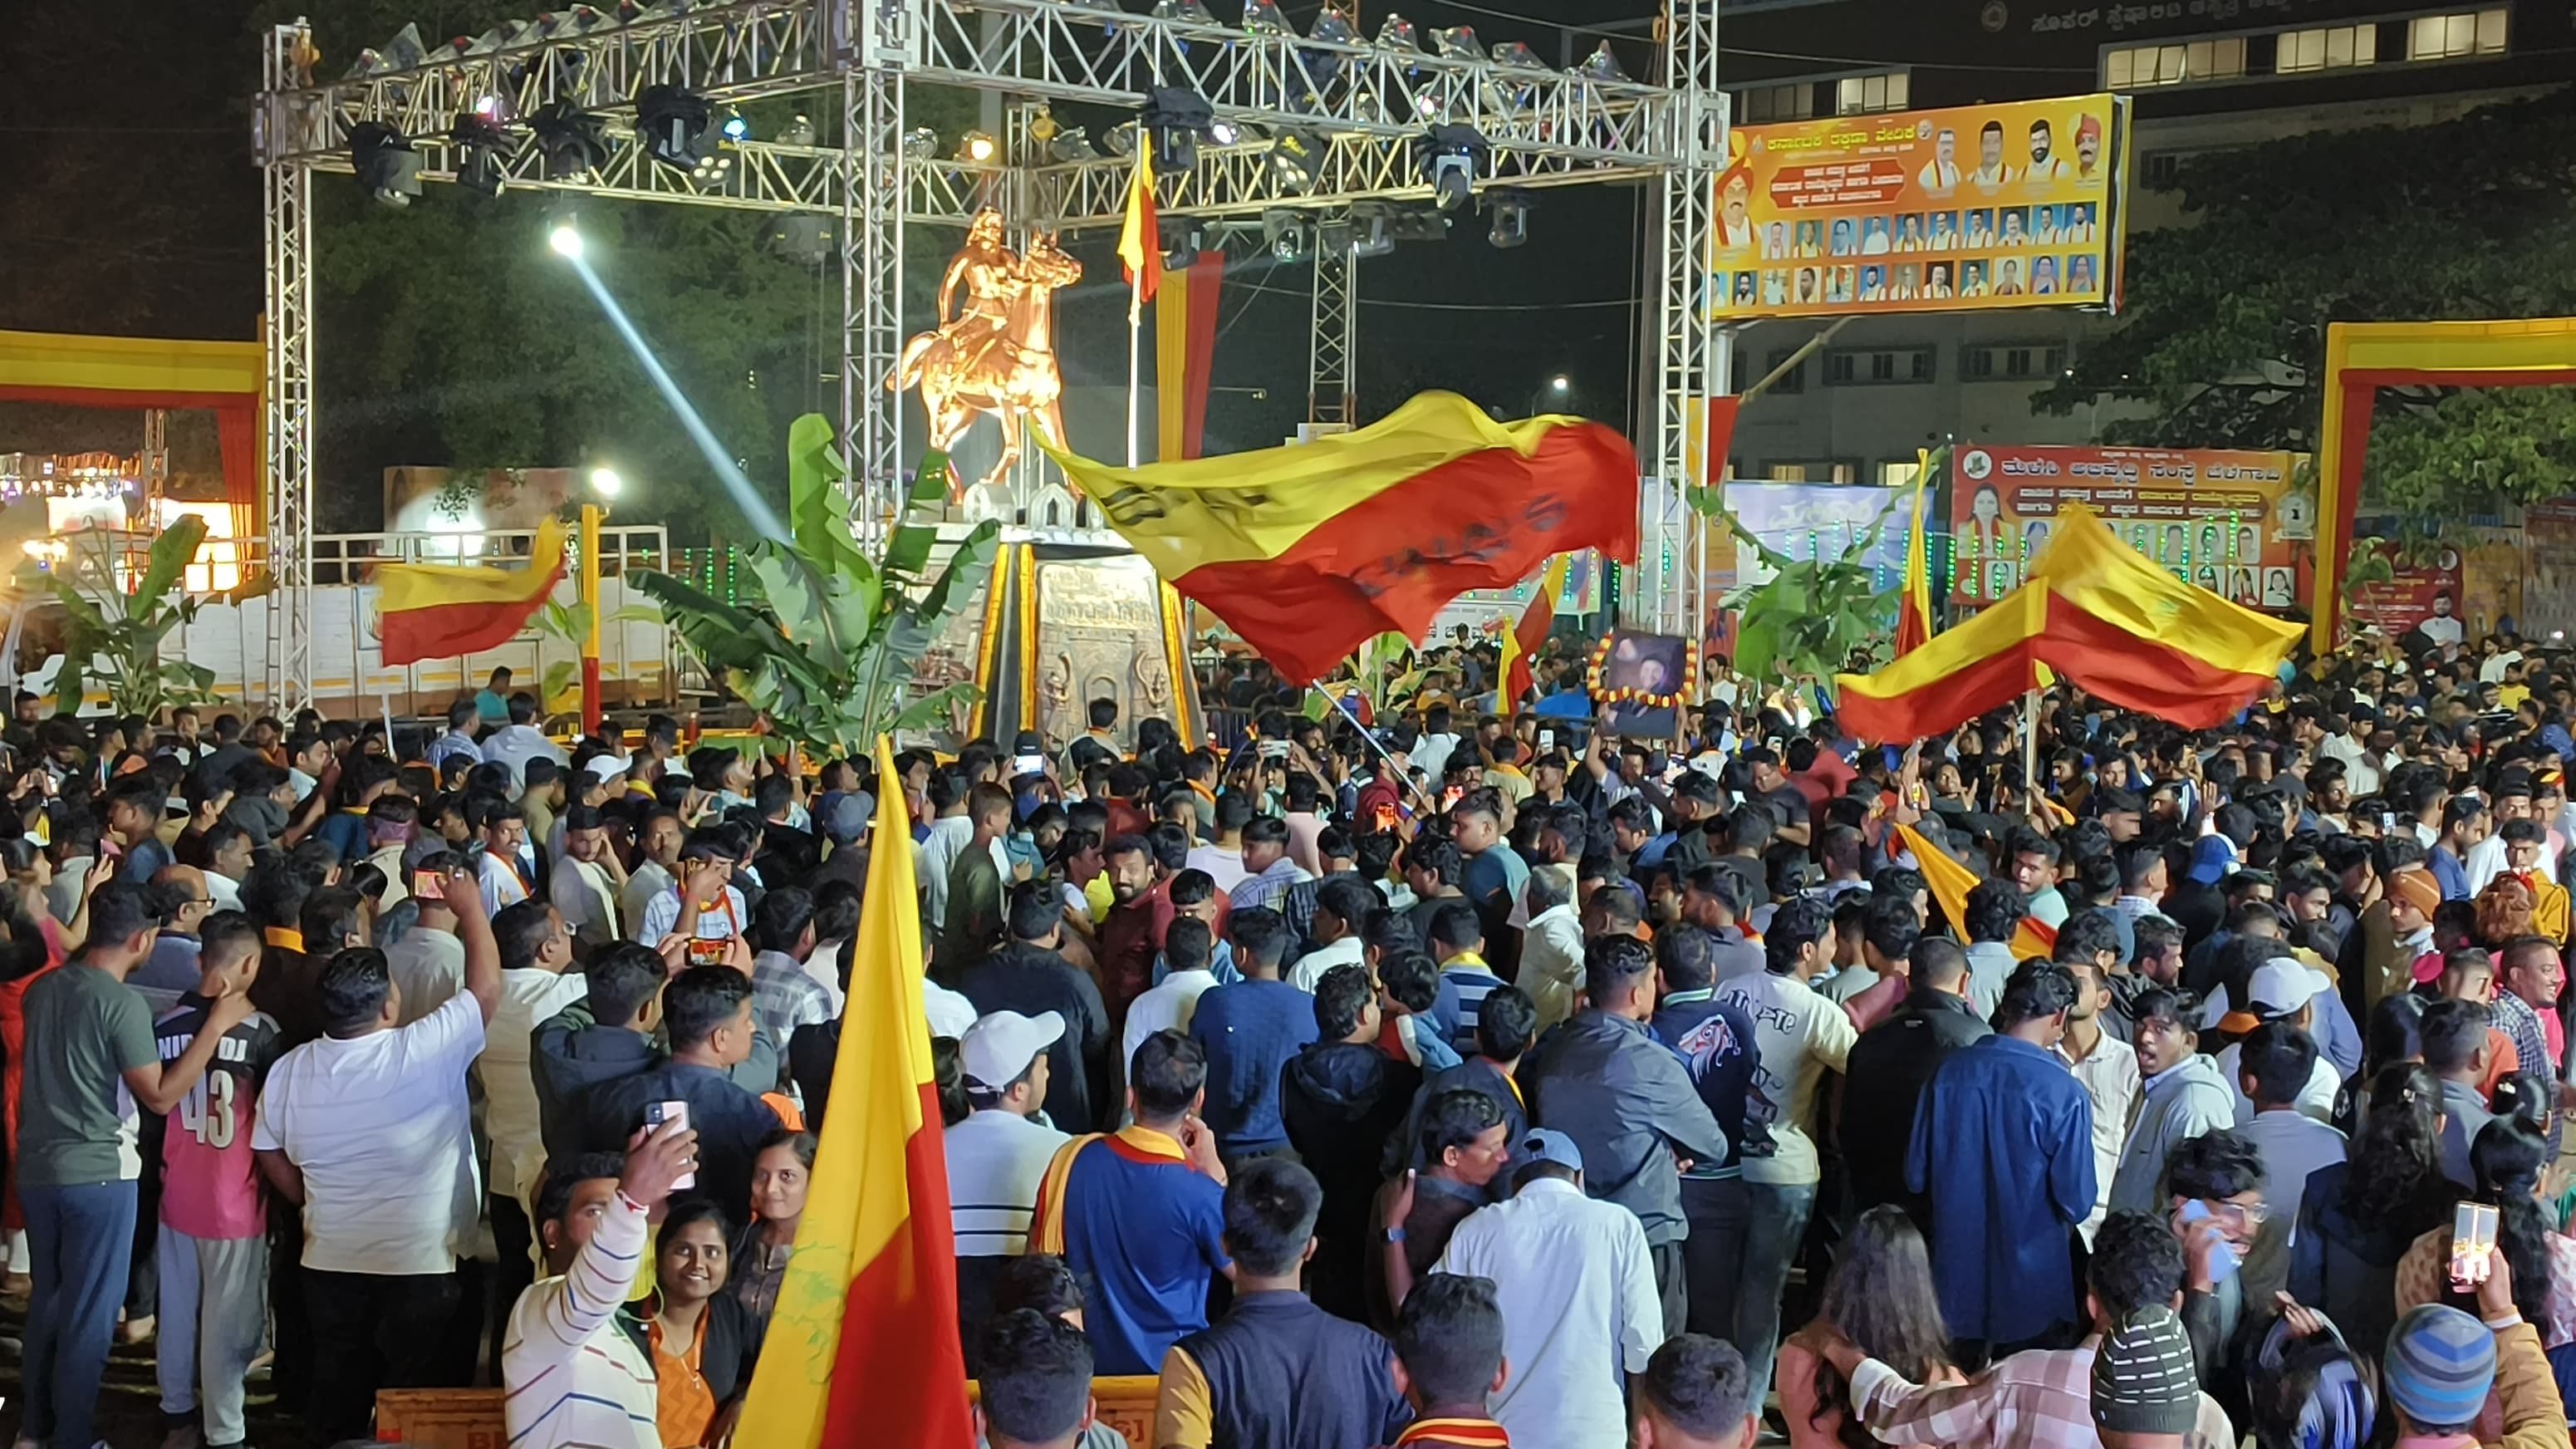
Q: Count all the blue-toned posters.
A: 1